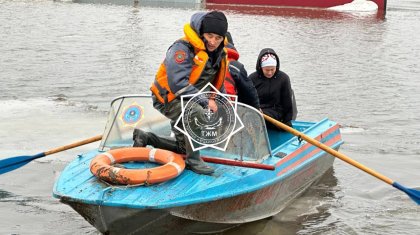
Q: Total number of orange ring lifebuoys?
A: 1